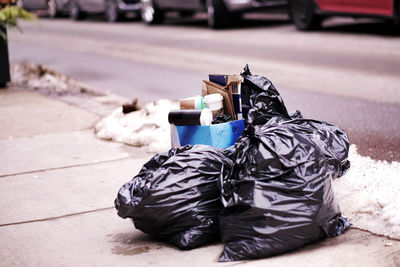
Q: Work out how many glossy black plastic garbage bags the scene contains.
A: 4